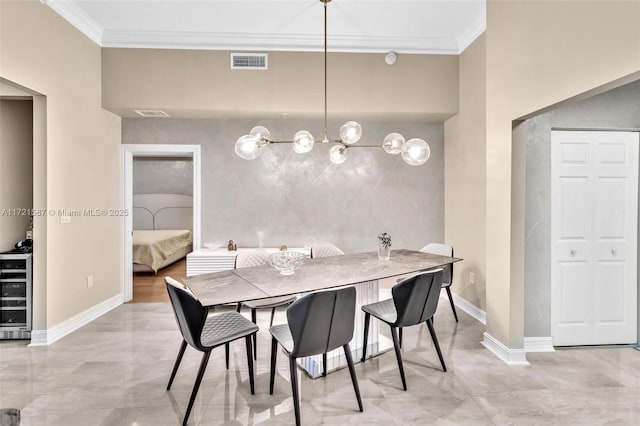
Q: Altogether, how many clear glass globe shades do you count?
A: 7